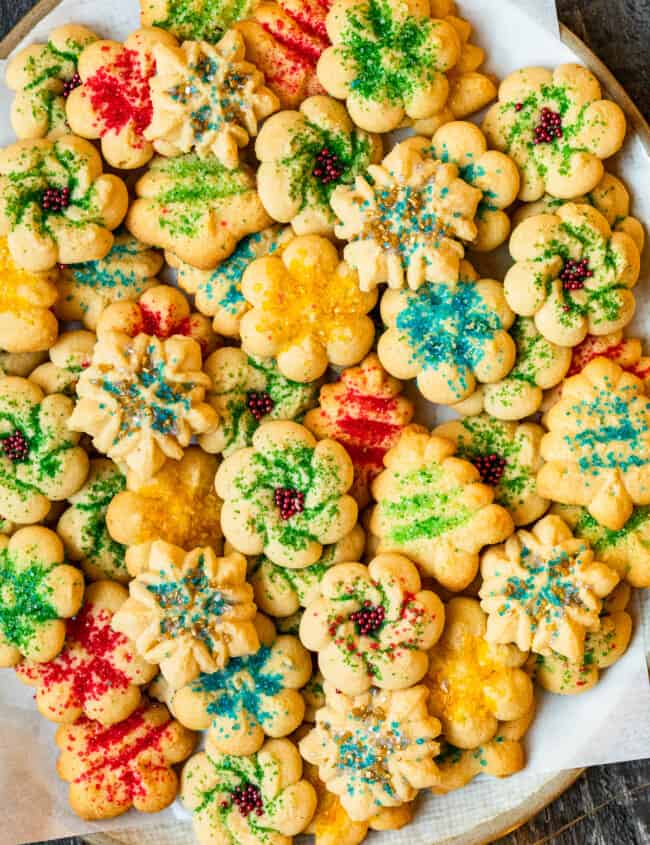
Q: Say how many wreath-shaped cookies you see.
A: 11